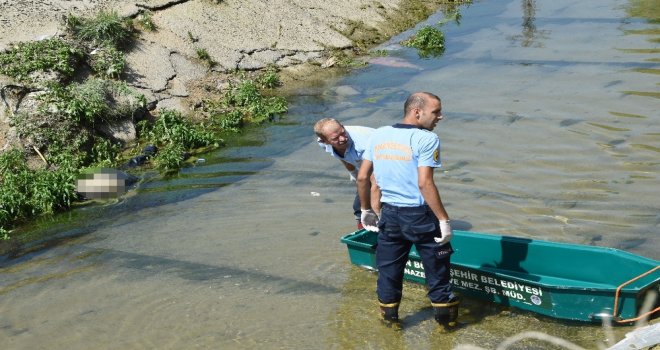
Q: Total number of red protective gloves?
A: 0